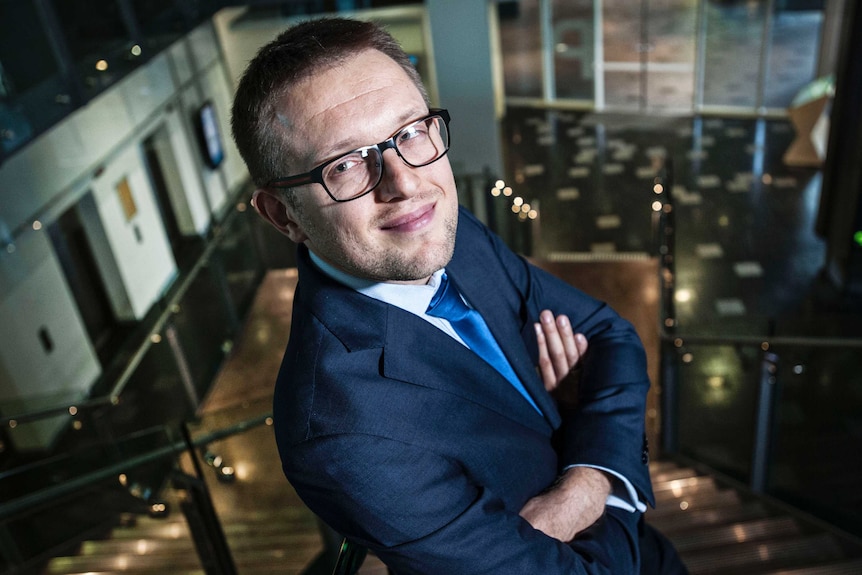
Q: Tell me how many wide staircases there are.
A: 2